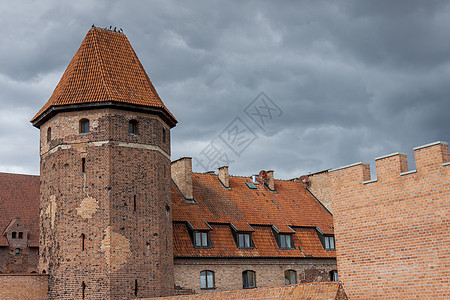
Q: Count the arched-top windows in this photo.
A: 8